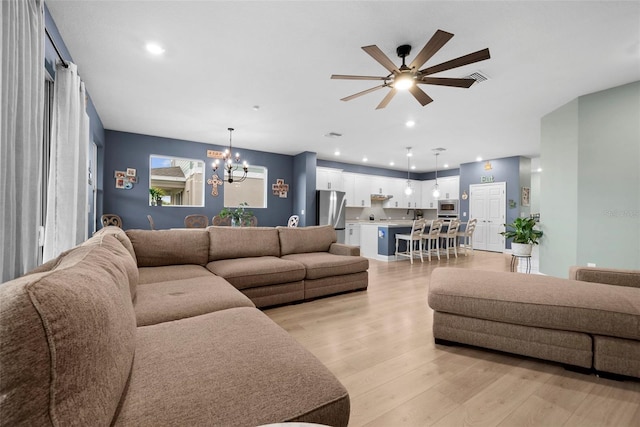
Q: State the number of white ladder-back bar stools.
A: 4